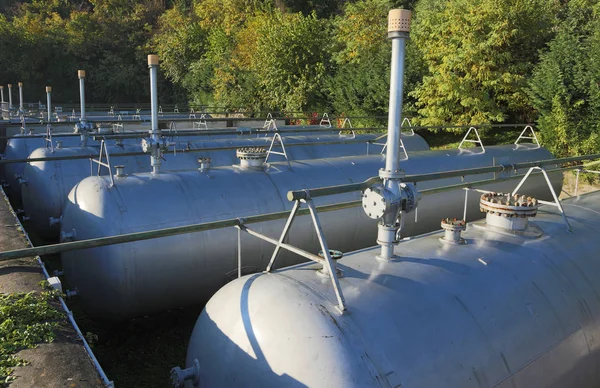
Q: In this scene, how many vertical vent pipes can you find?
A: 7